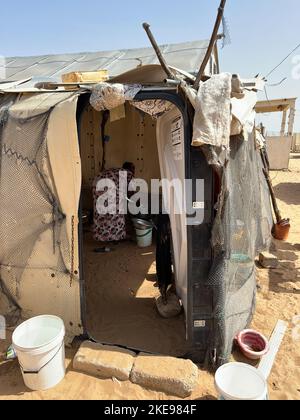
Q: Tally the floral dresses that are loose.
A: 1